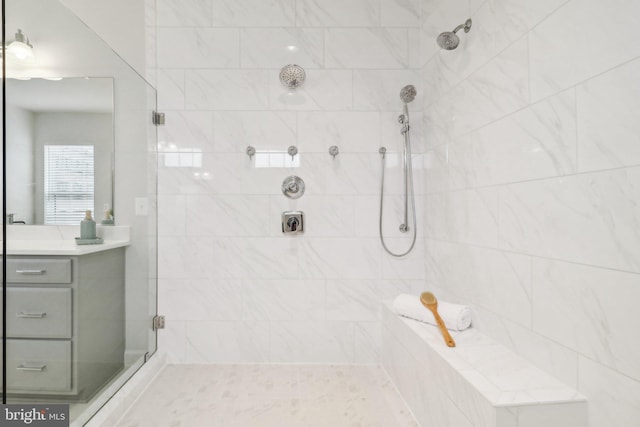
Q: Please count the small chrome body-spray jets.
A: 3